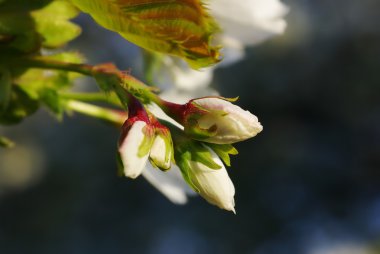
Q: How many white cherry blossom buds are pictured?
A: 4